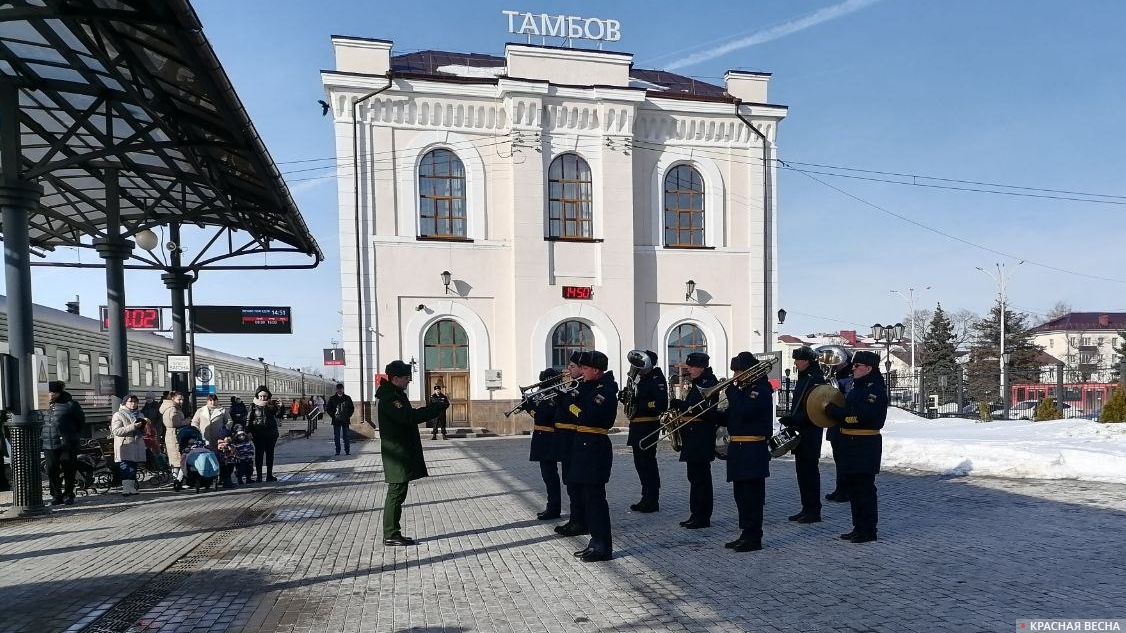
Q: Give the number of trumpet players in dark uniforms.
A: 3